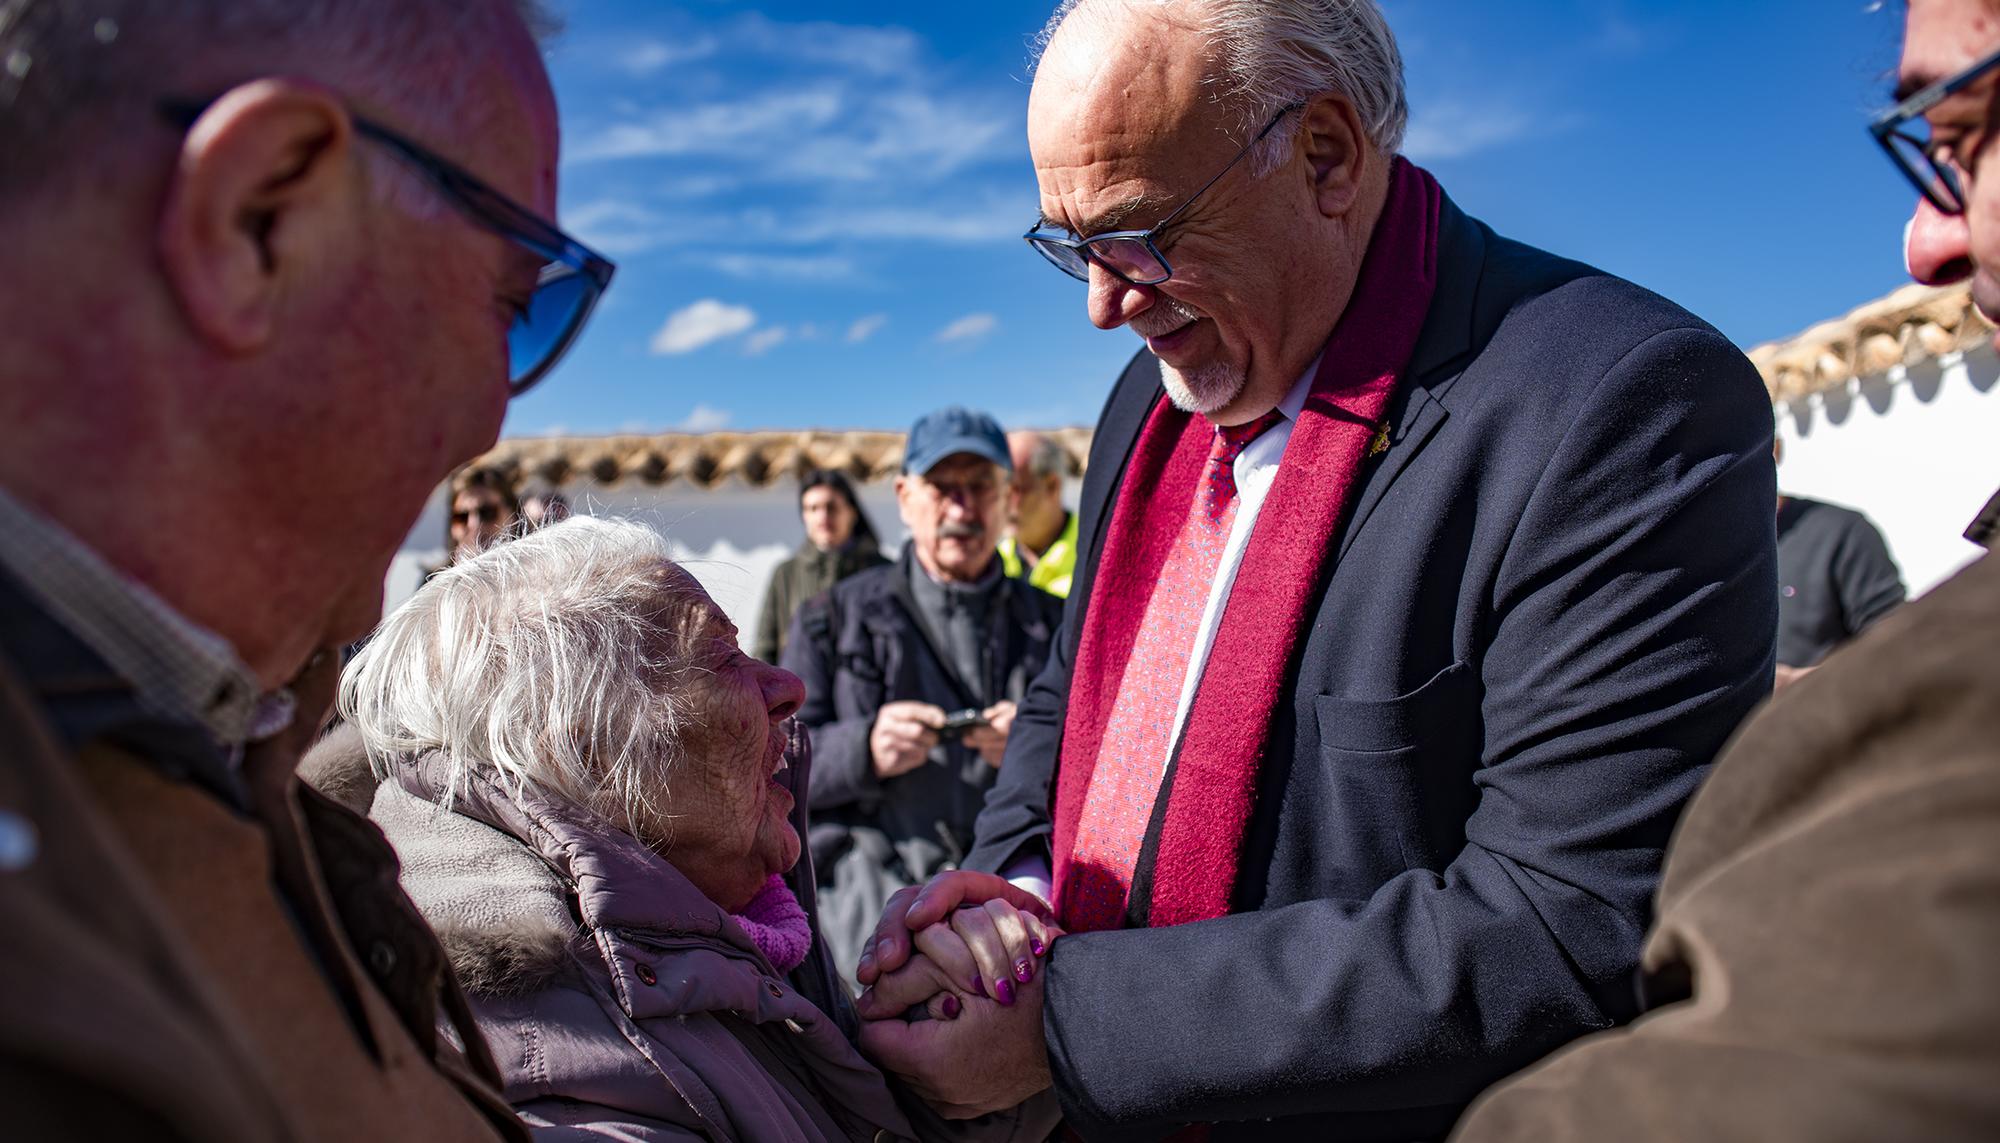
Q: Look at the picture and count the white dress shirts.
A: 1